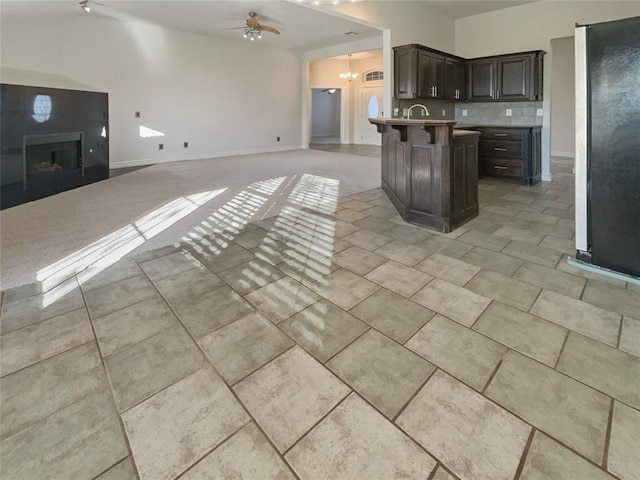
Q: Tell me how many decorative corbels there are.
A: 3